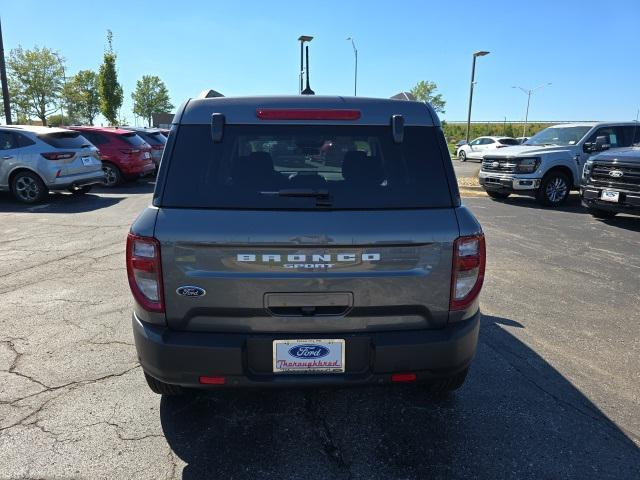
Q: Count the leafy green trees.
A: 5